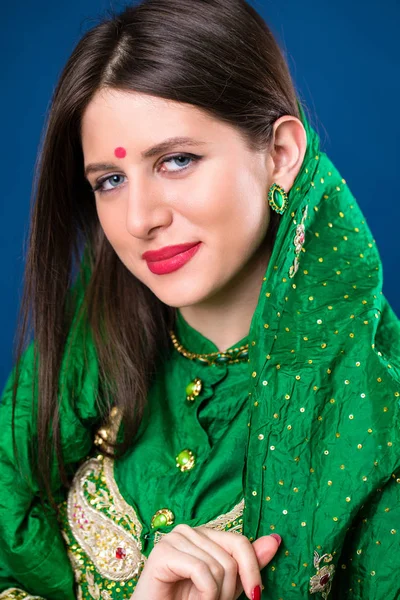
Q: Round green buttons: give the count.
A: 3